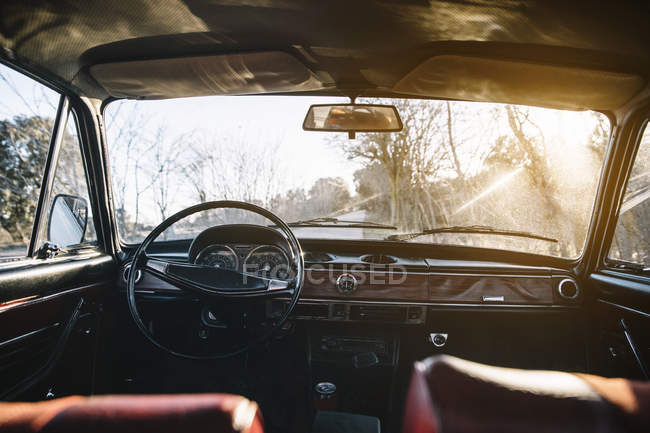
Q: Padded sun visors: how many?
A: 2